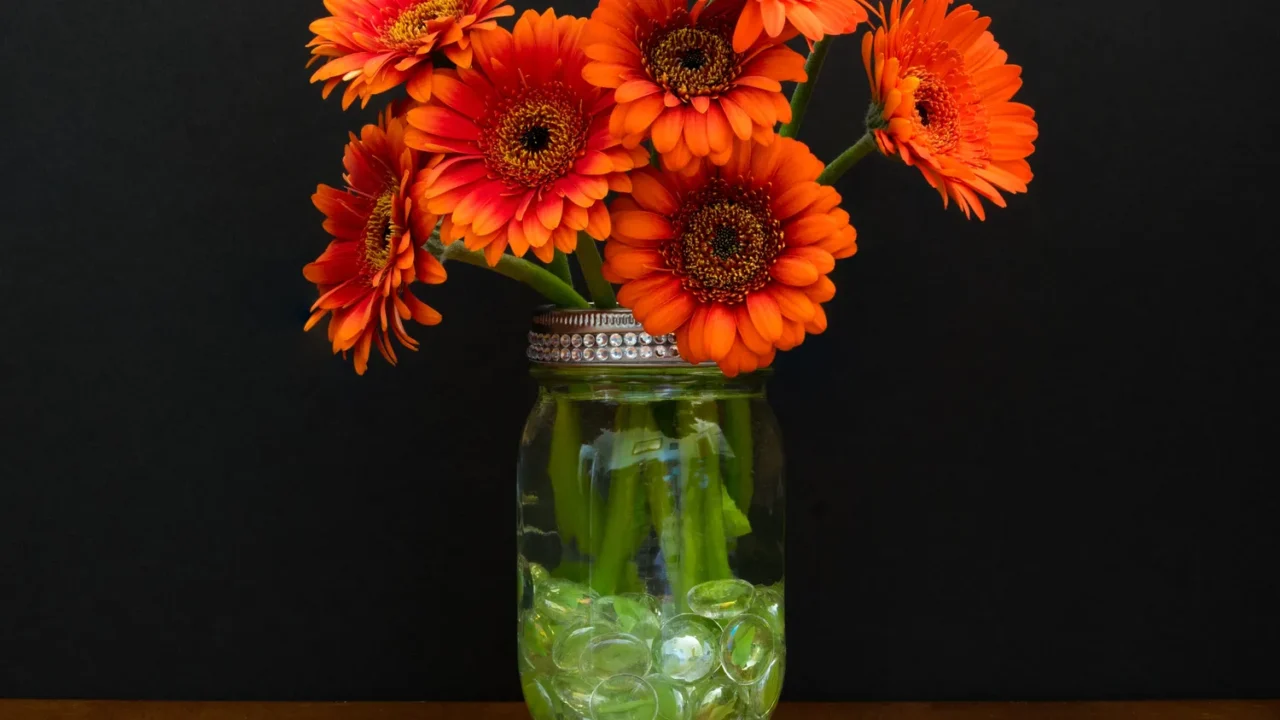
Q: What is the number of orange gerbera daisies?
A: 7